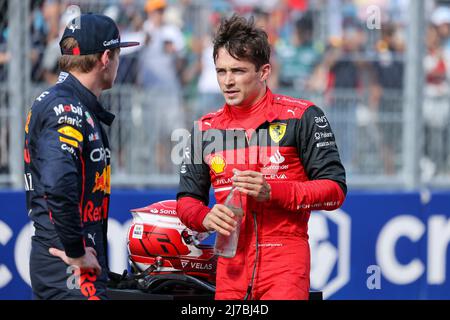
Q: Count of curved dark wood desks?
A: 0